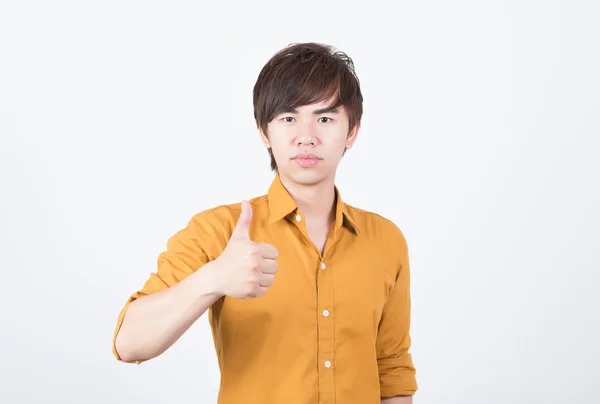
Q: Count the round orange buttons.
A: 0